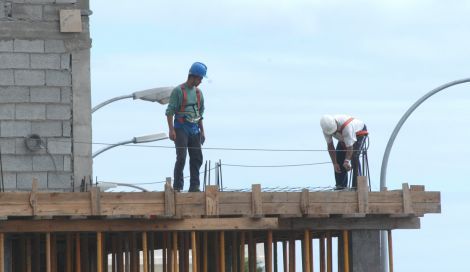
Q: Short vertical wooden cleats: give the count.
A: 8